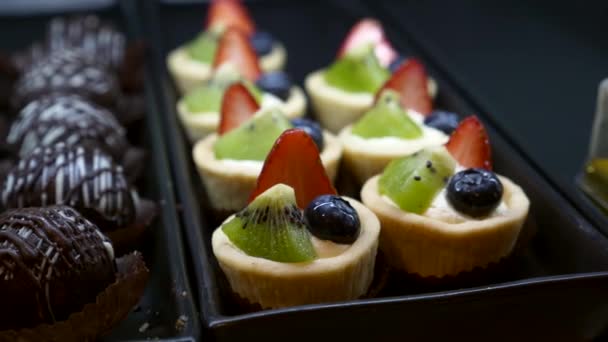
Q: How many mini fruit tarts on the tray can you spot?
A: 7